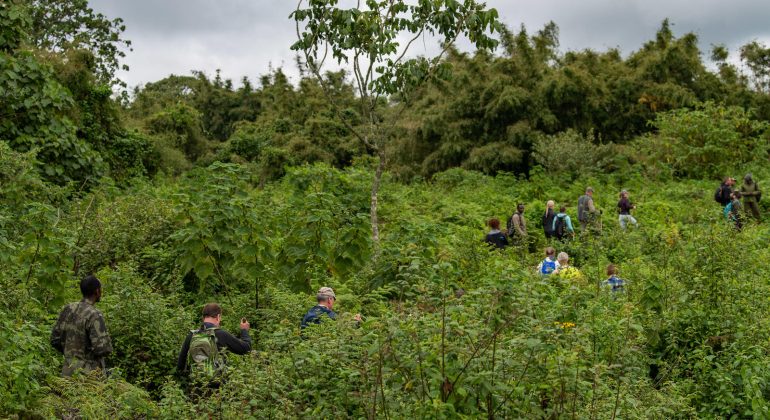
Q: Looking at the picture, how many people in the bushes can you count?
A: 15